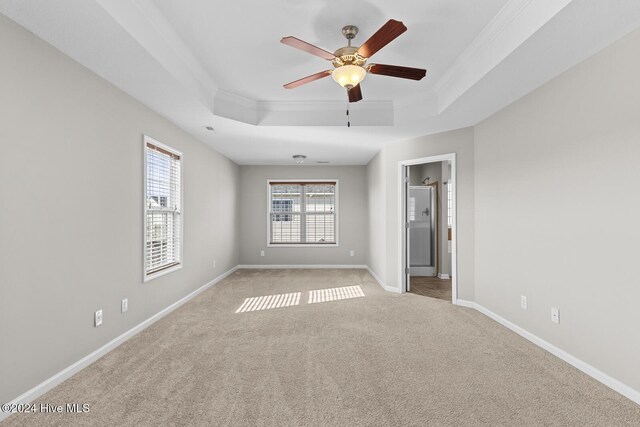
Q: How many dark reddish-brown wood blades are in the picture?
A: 5